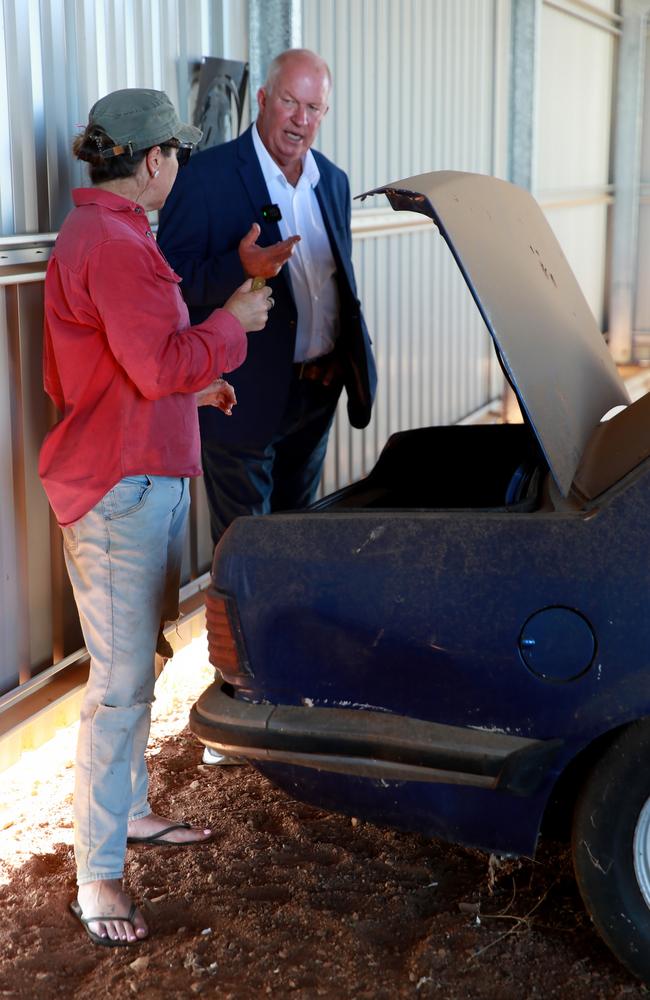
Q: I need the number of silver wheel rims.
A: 1